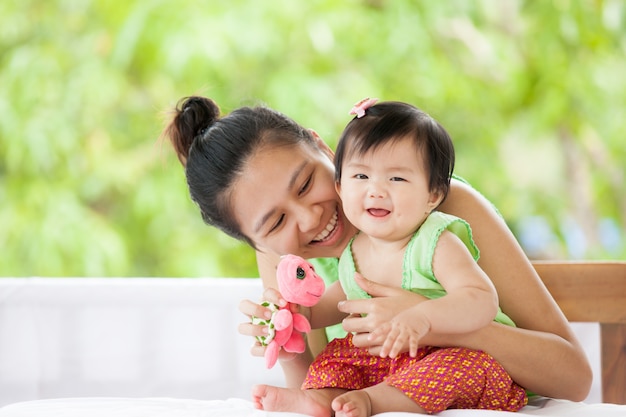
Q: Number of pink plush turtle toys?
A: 1